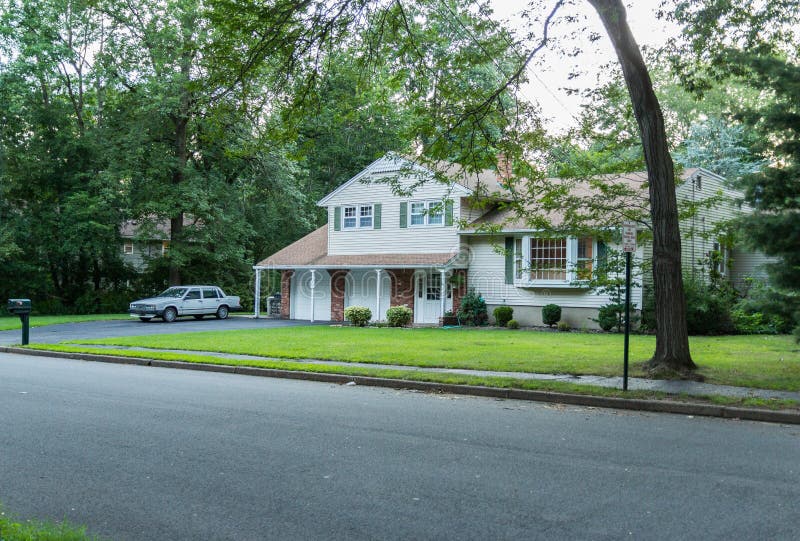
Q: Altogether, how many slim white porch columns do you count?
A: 4